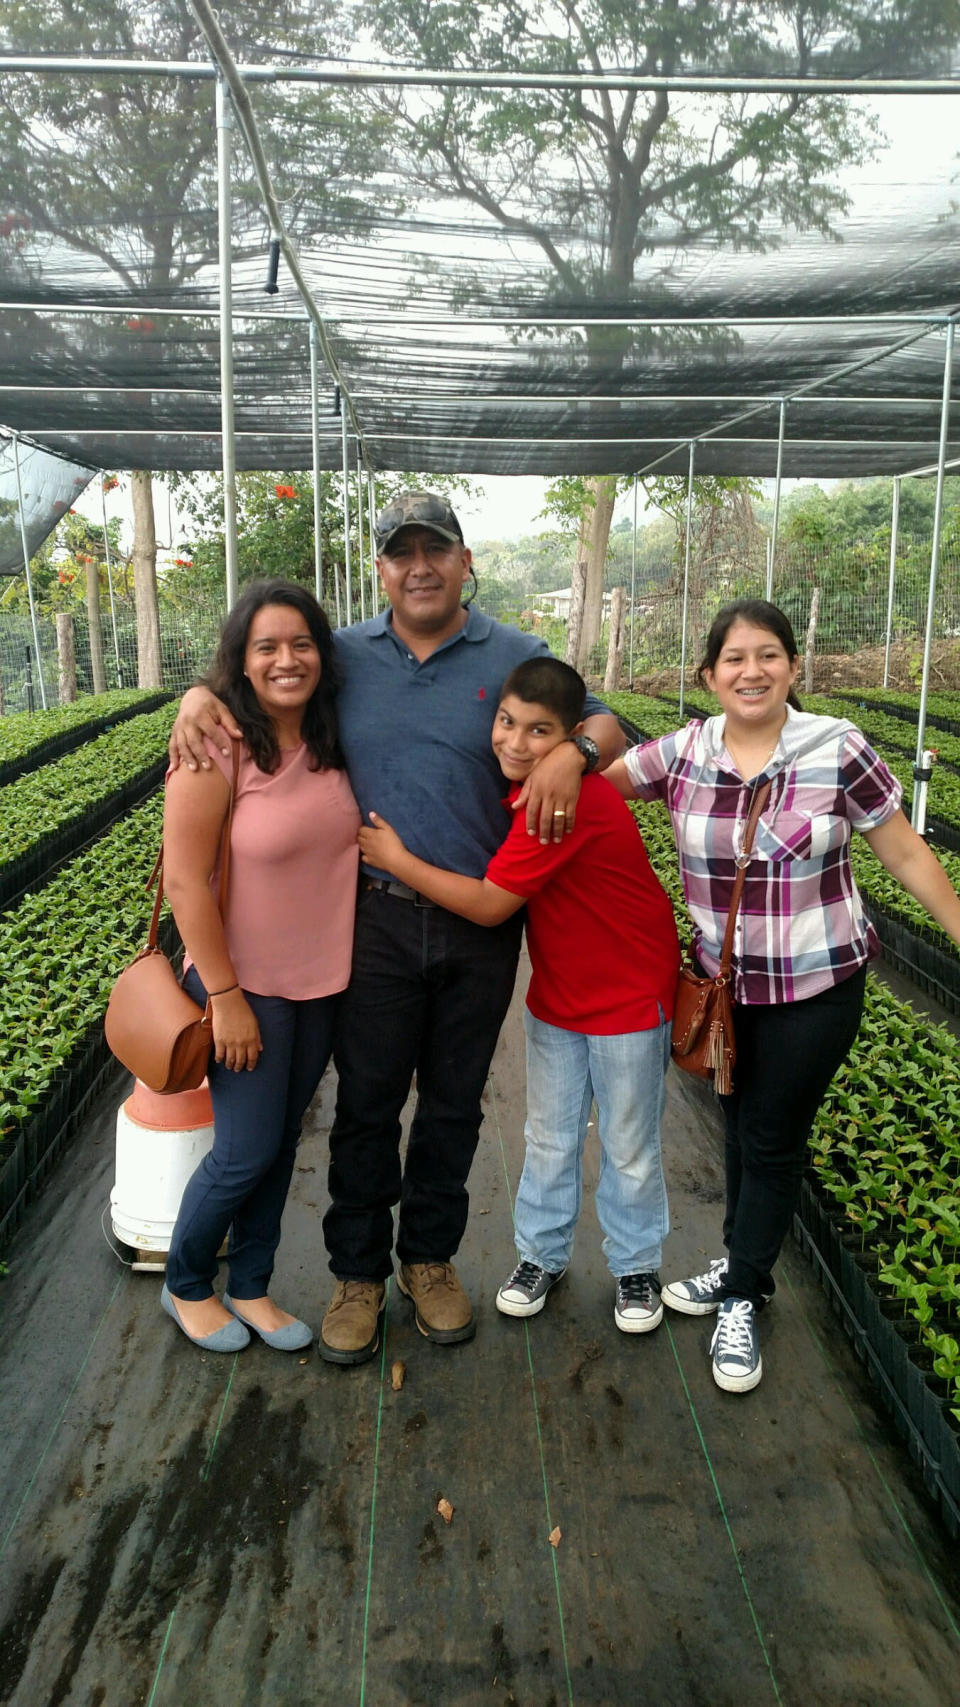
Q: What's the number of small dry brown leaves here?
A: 3